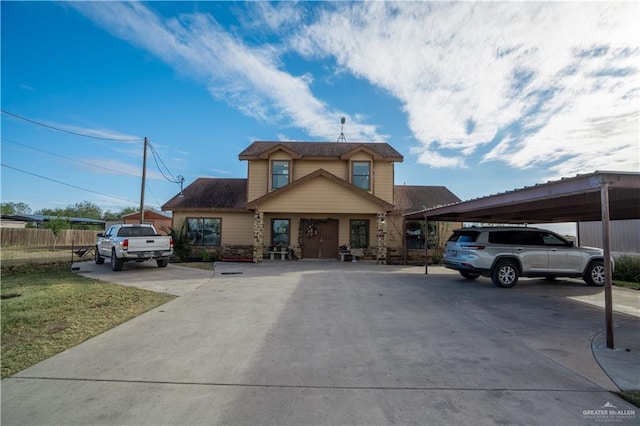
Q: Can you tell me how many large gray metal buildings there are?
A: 1